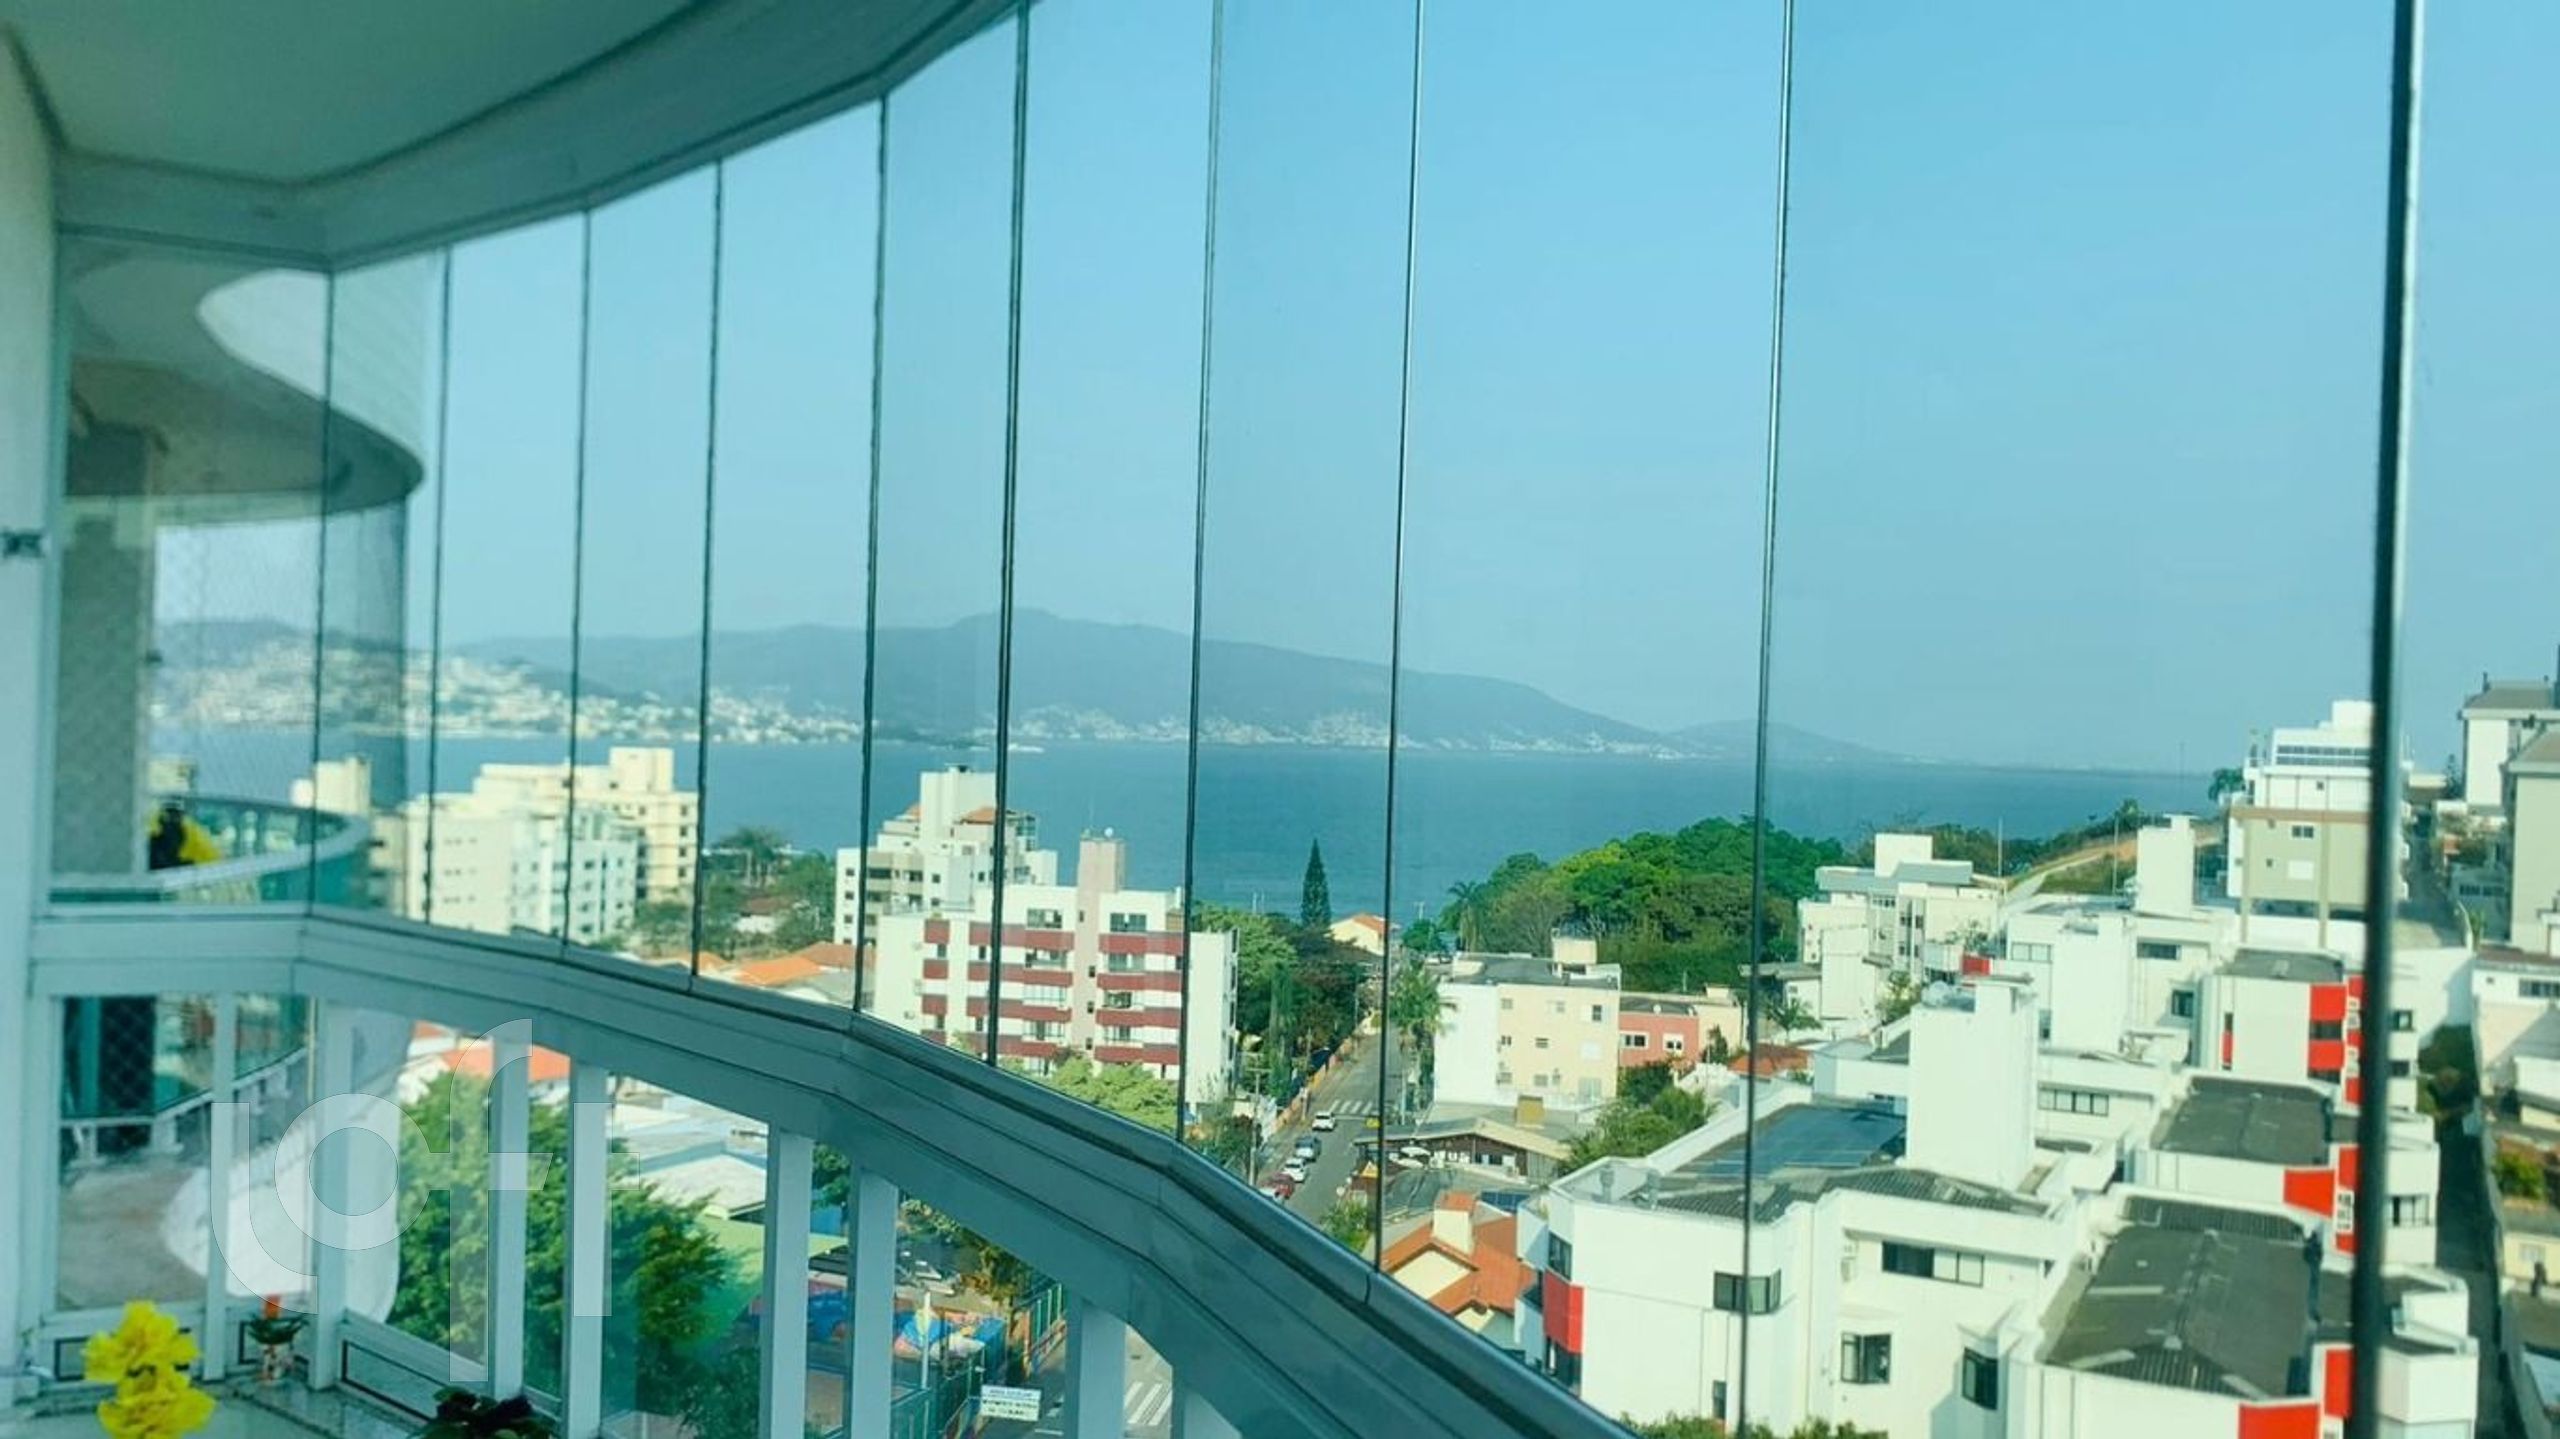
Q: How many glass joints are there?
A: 10